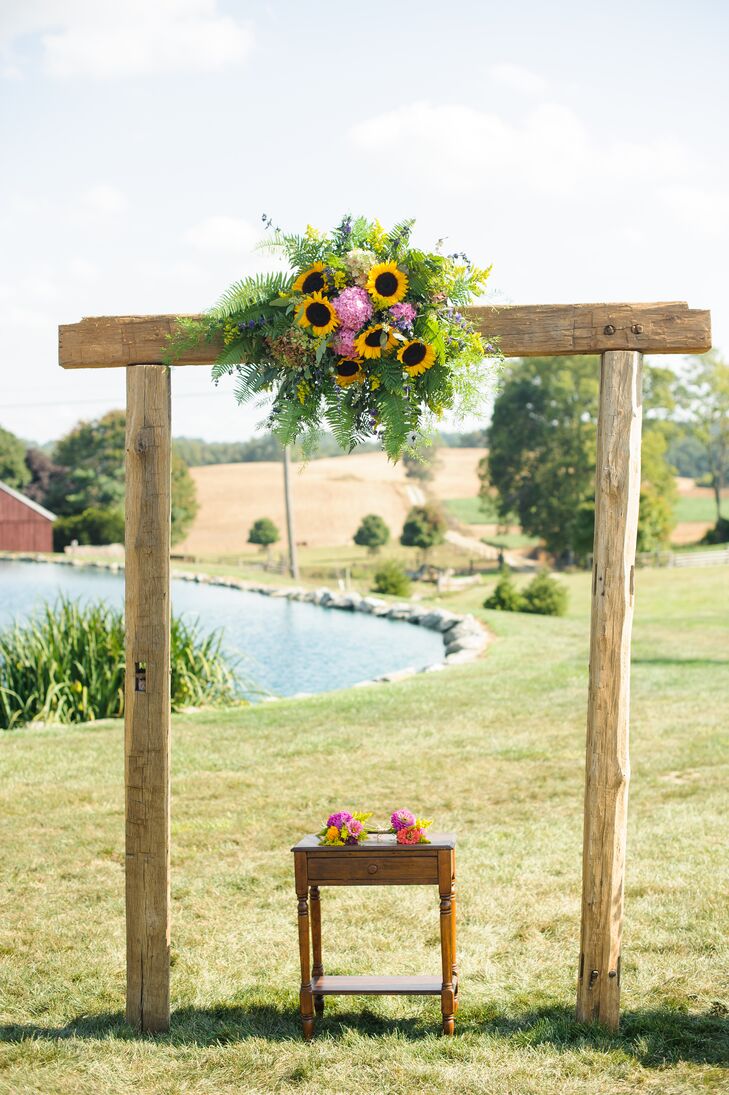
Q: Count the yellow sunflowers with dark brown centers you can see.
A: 6